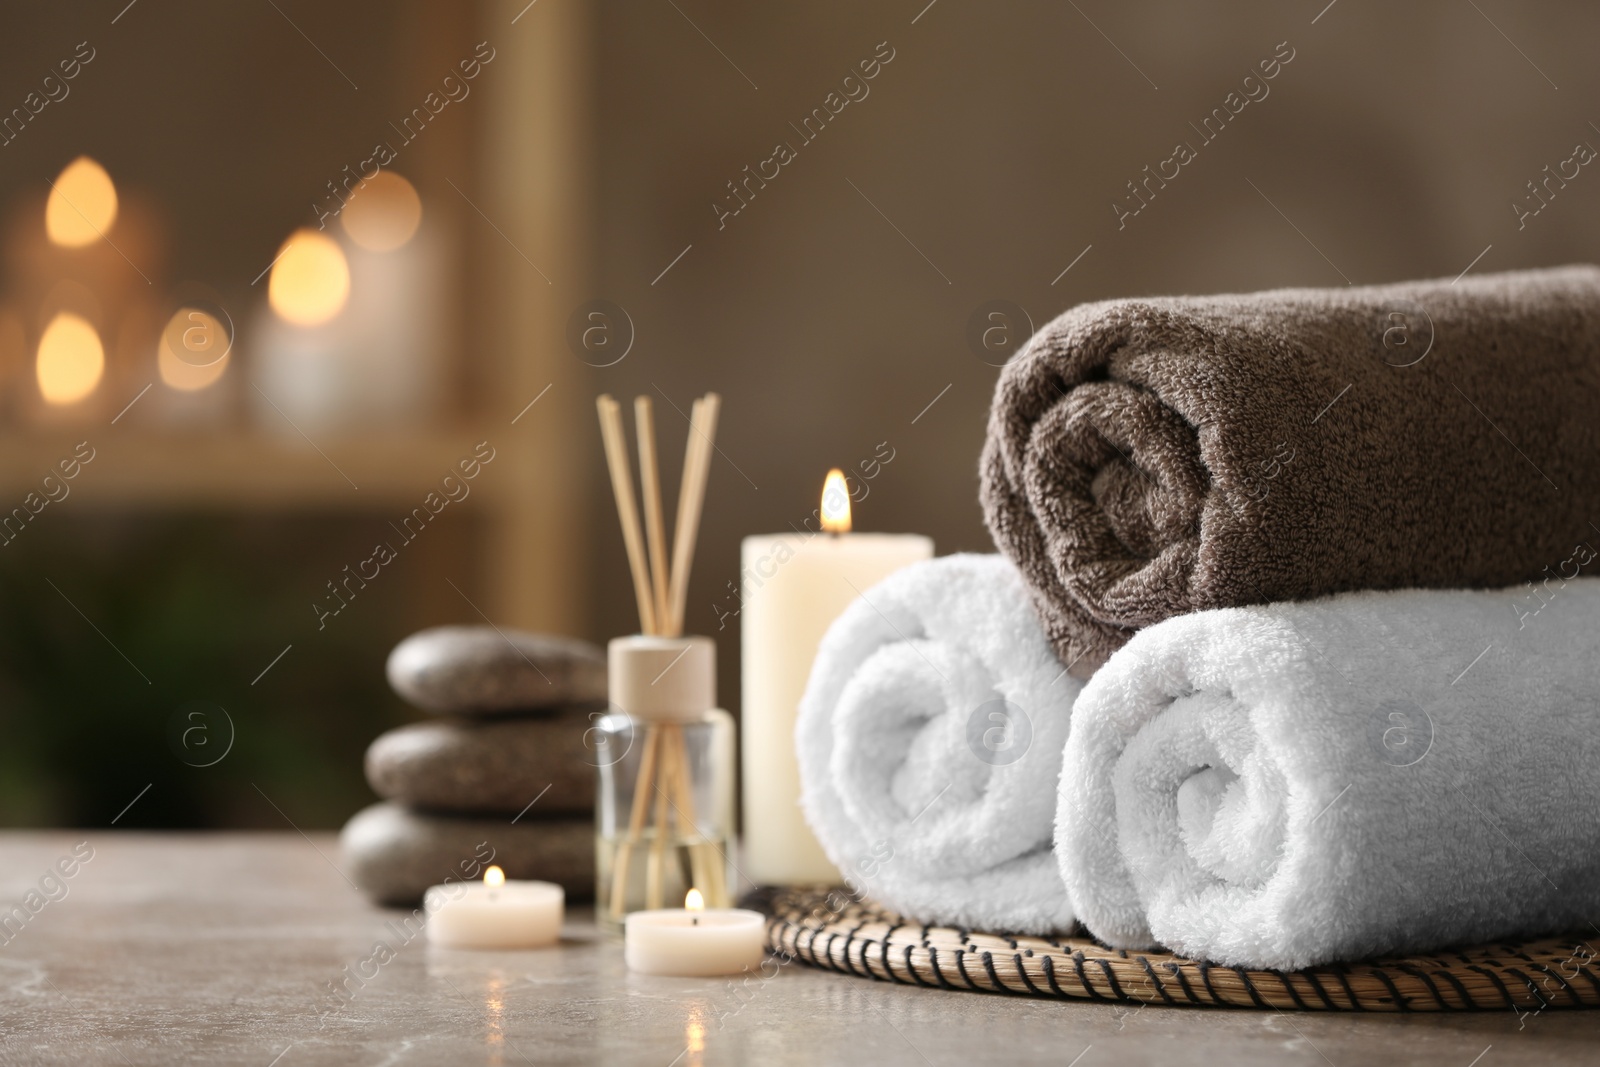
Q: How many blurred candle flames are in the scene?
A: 5